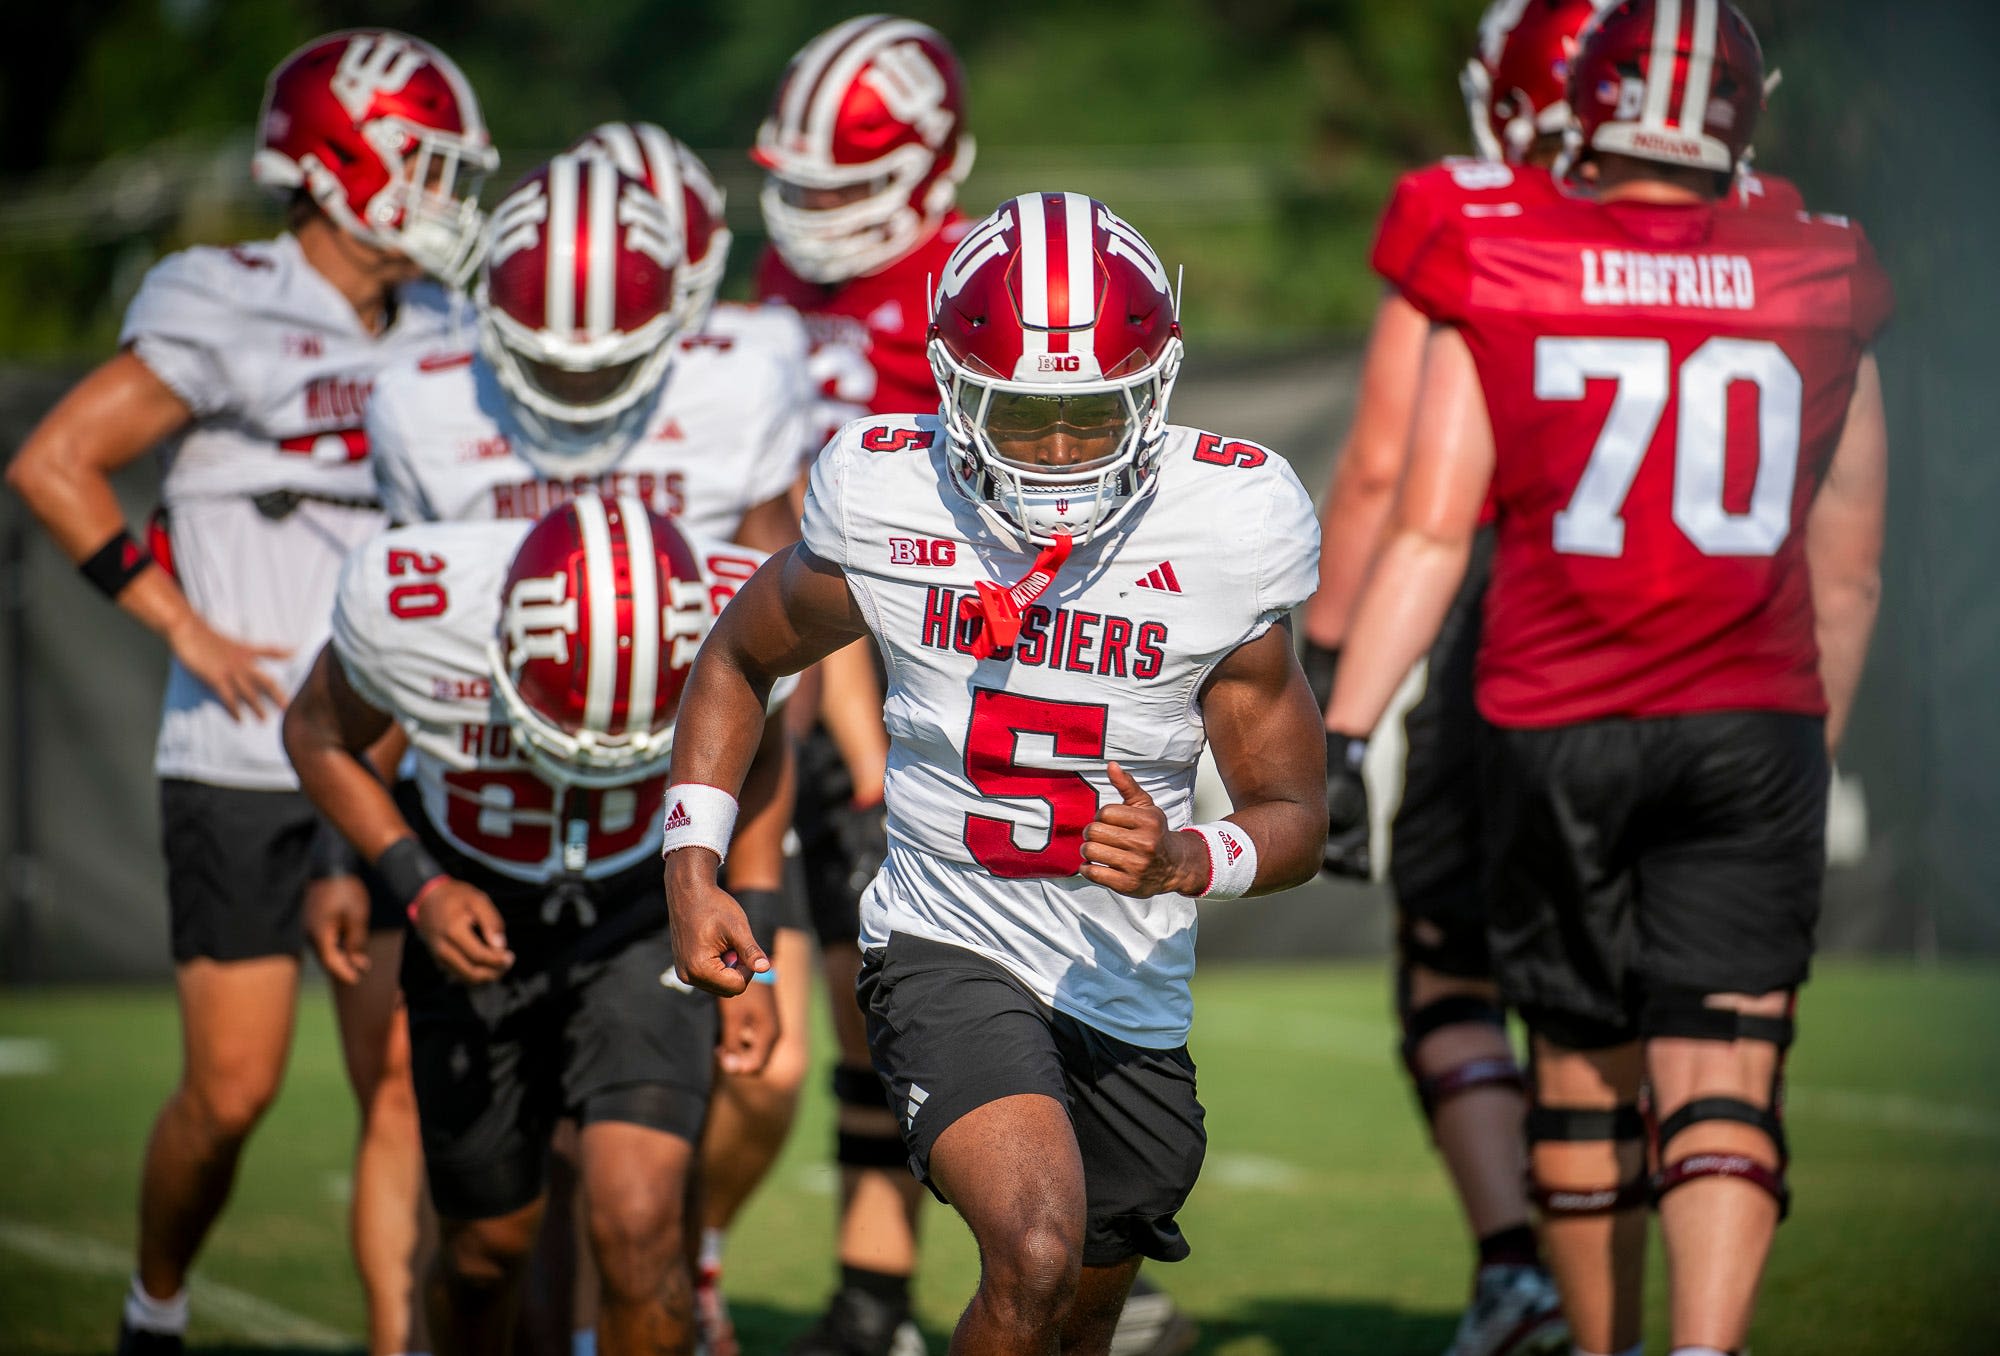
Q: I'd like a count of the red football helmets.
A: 8